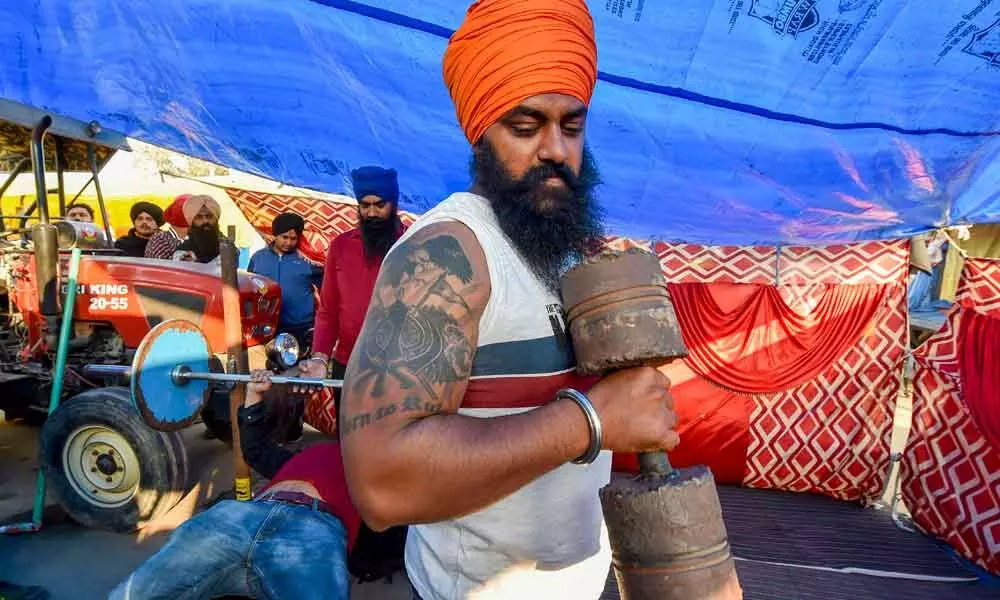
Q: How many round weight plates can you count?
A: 1